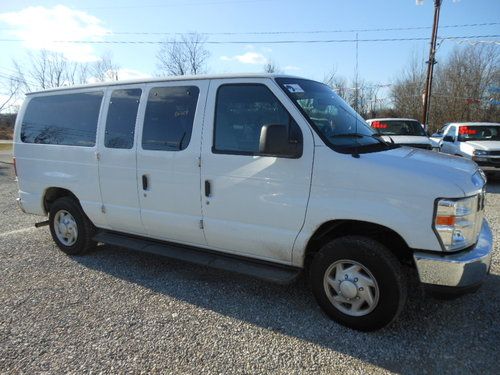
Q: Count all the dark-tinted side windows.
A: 4